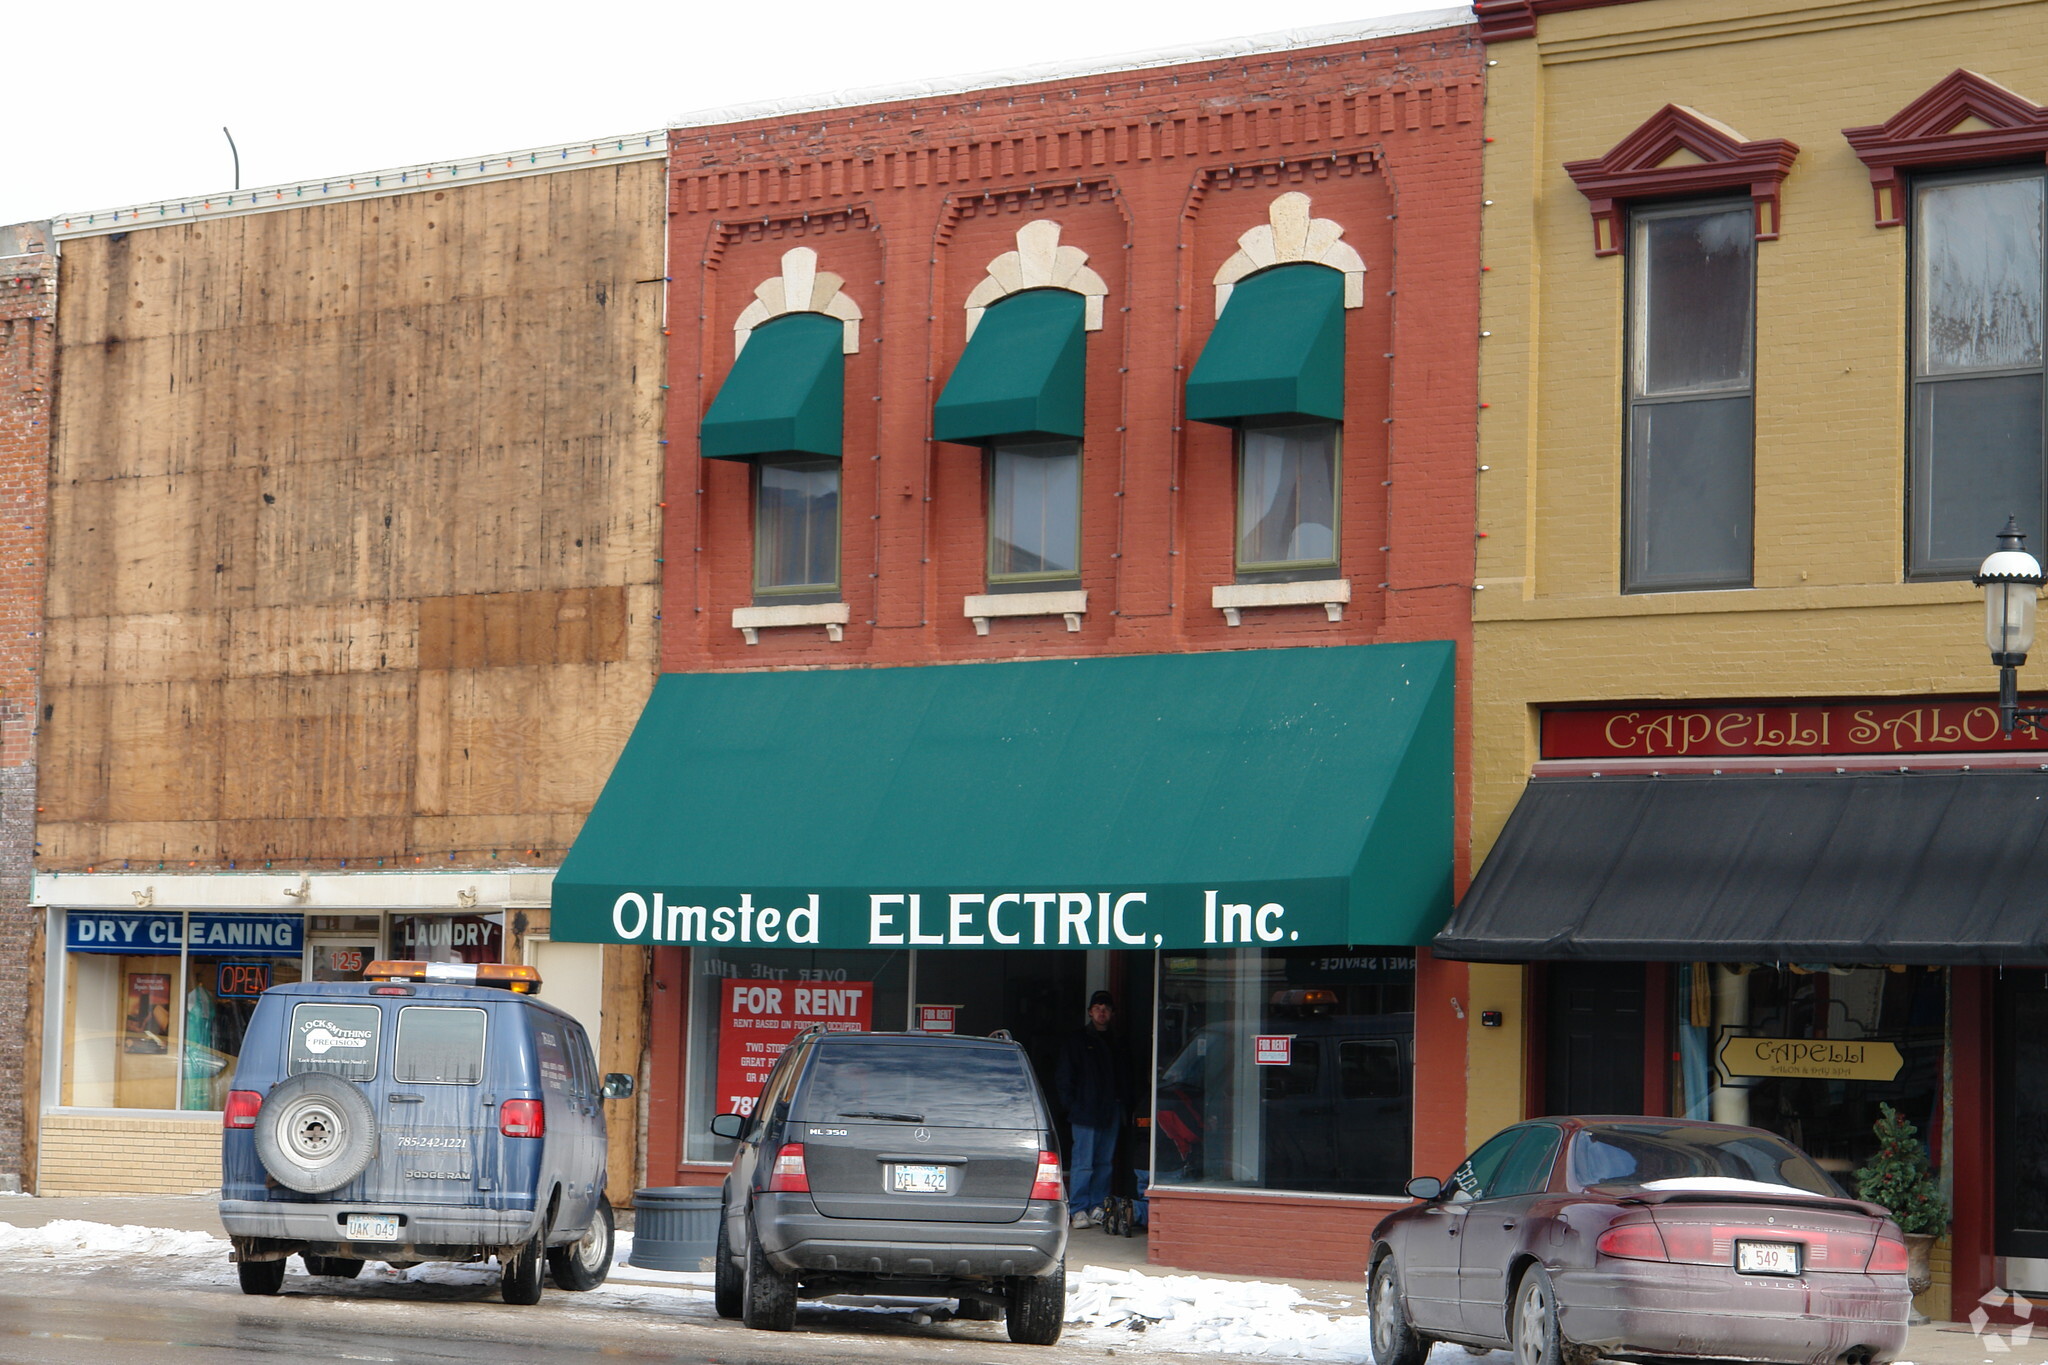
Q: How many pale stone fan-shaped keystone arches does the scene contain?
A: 3